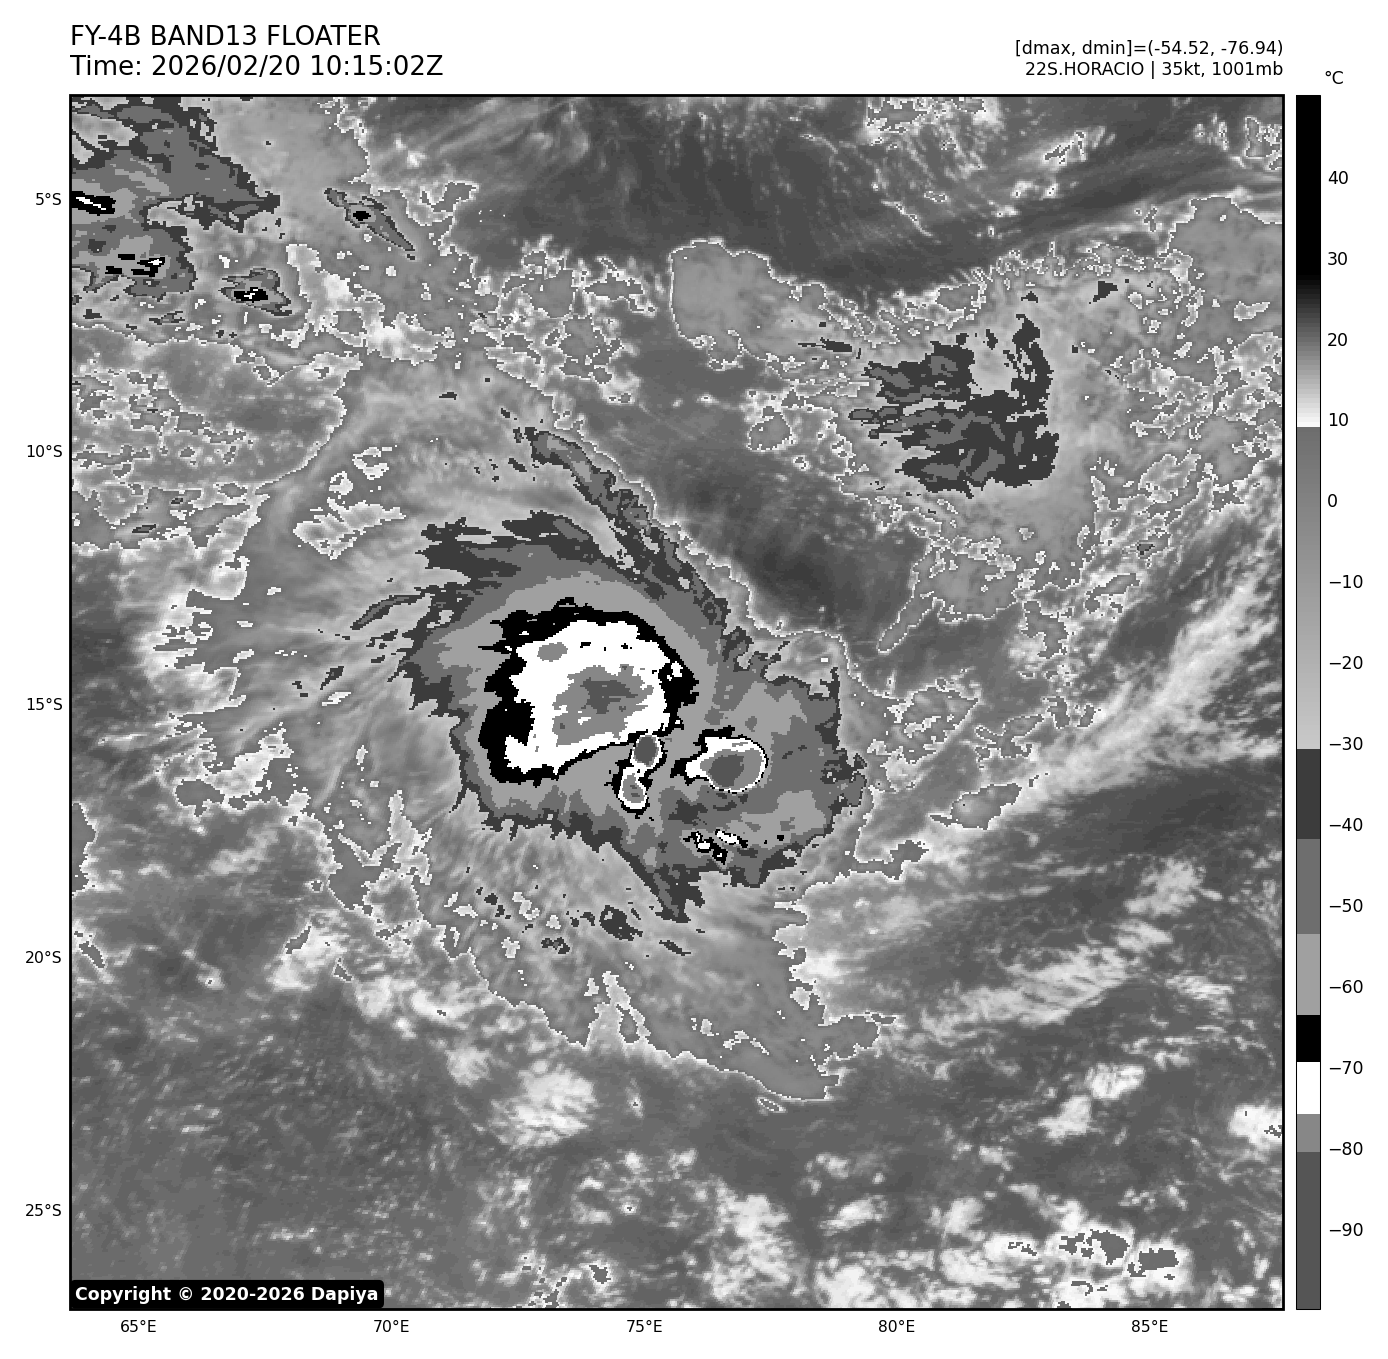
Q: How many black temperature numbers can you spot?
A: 14